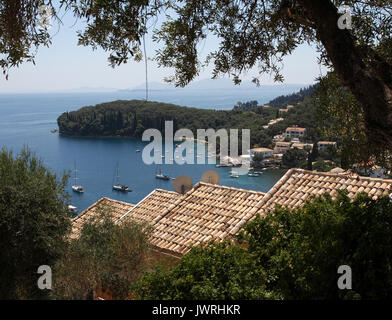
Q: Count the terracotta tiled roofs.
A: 4